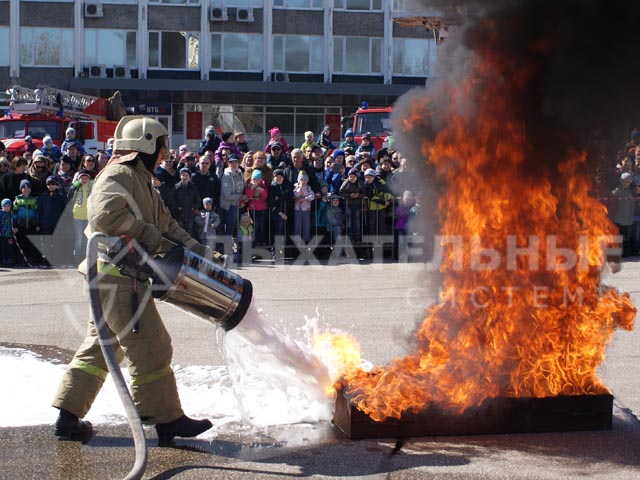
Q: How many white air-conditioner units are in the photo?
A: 6